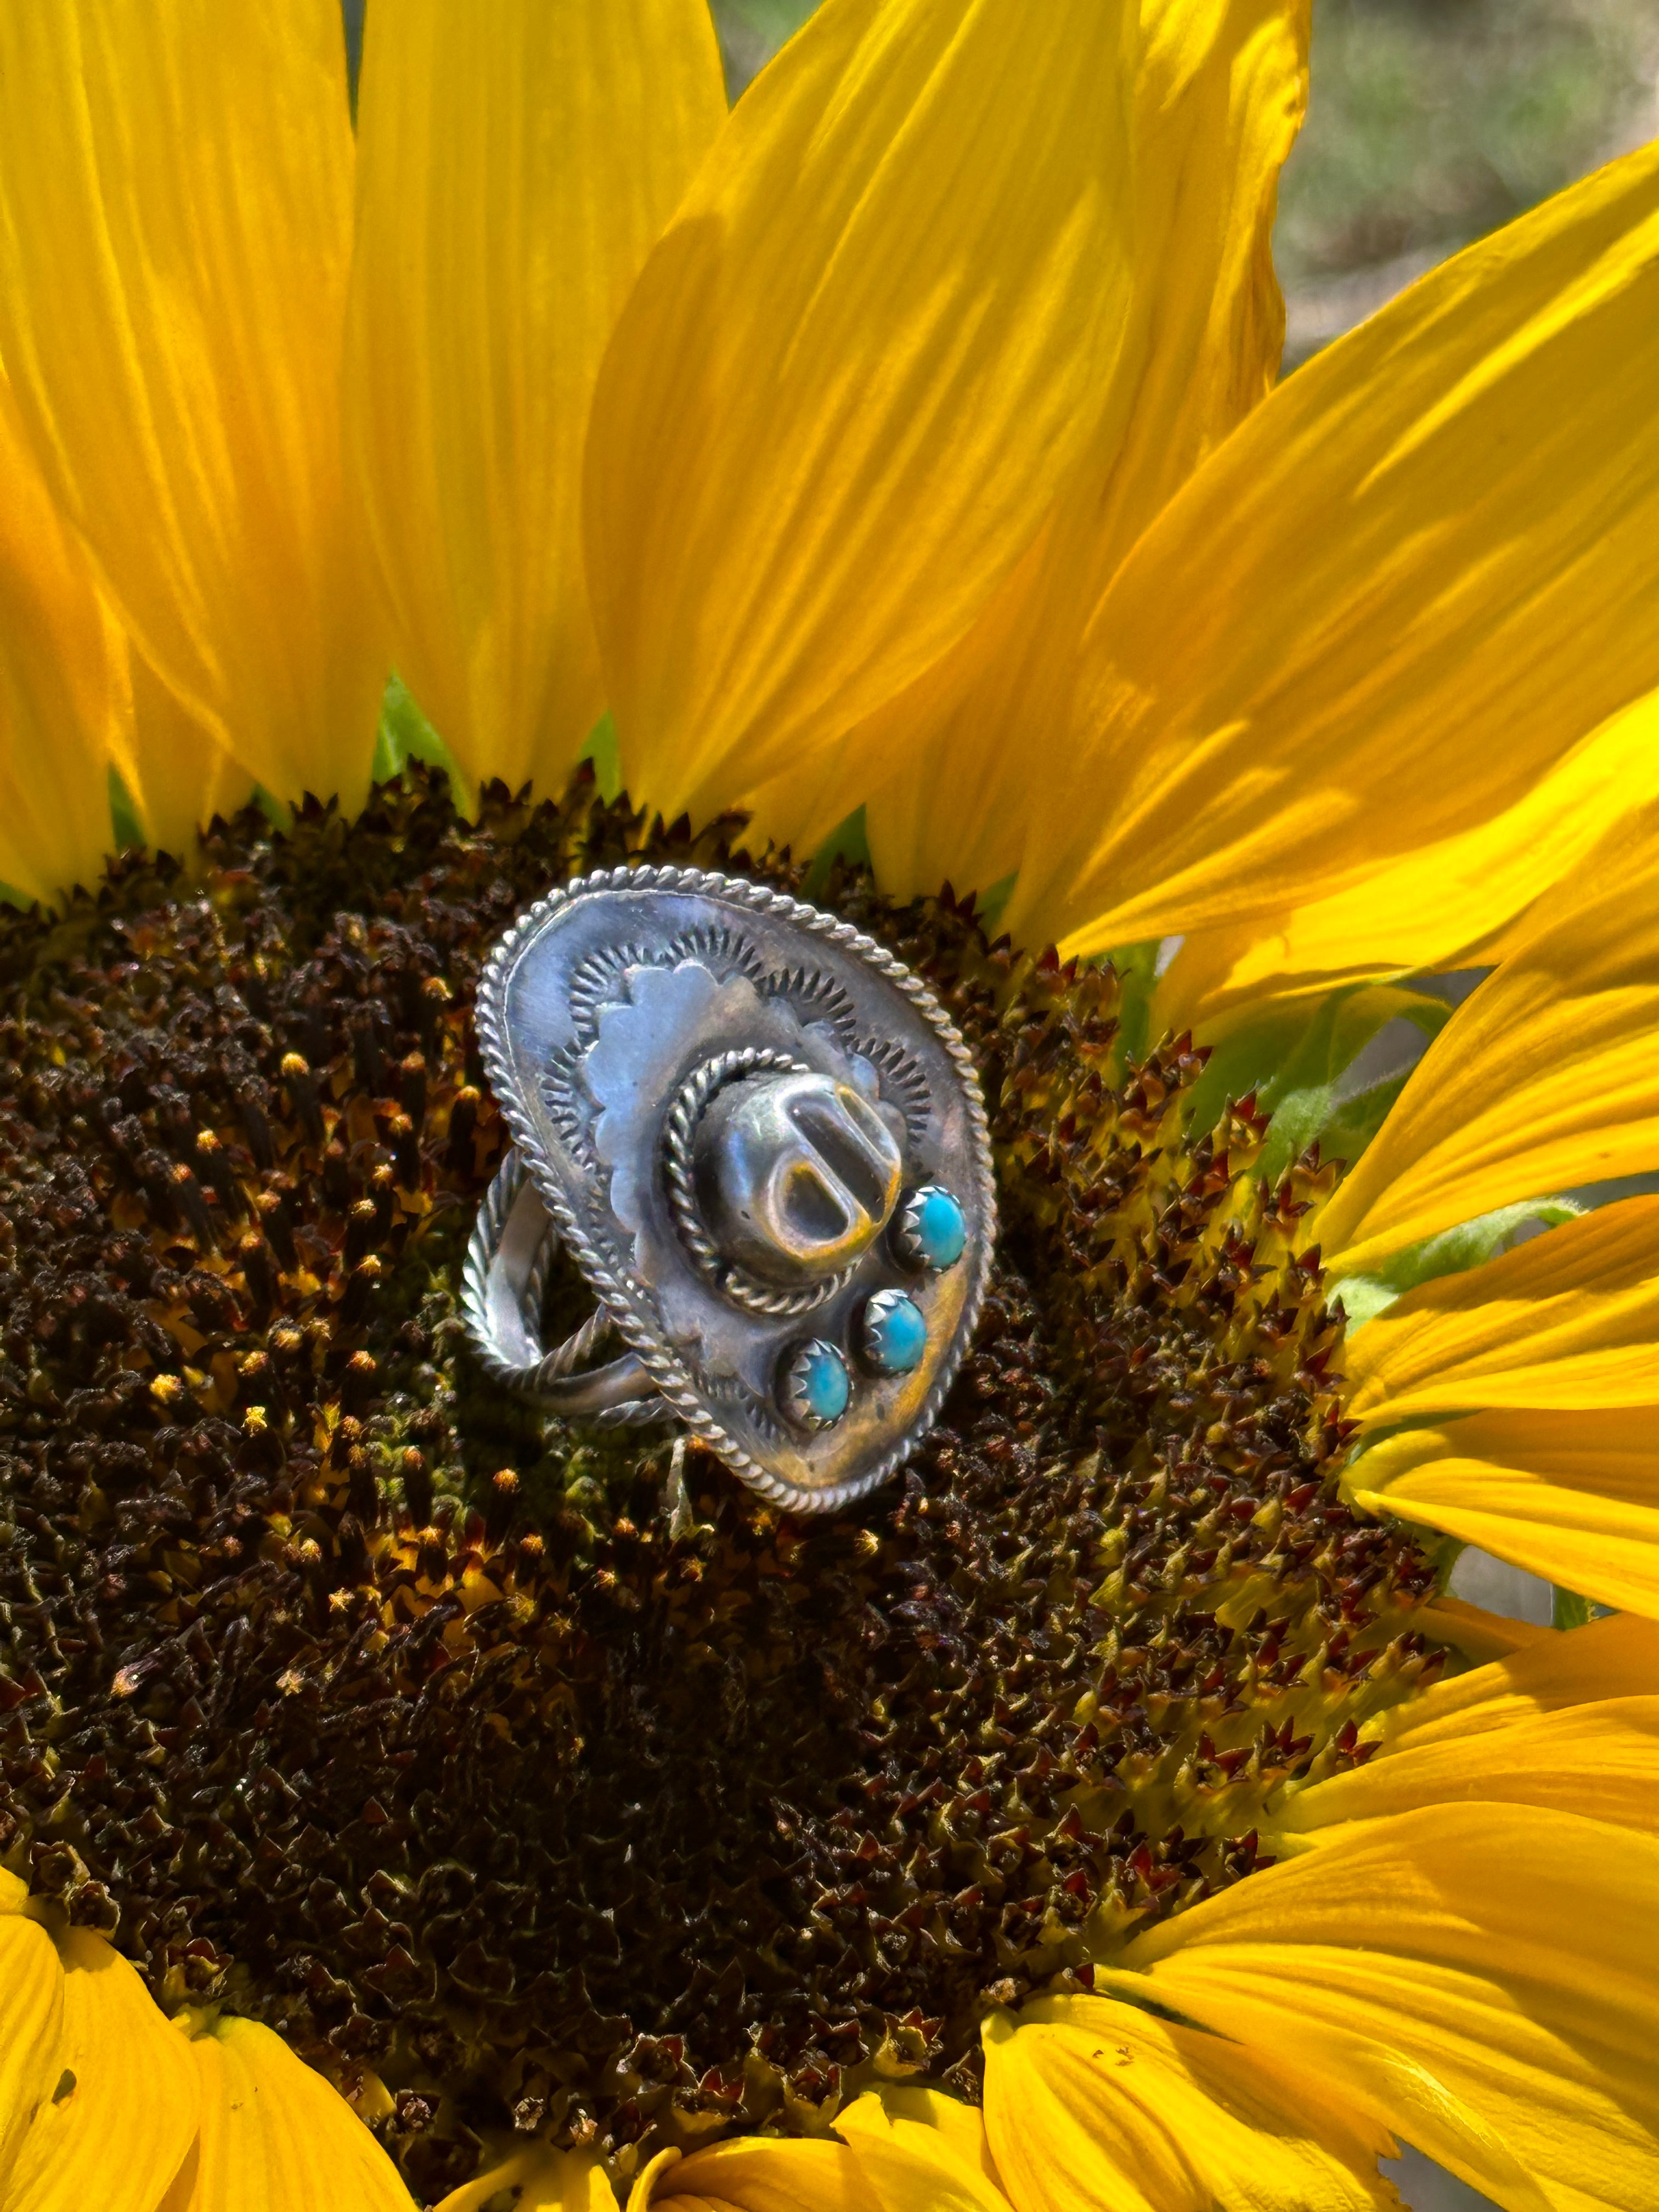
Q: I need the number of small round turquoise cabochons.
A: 3